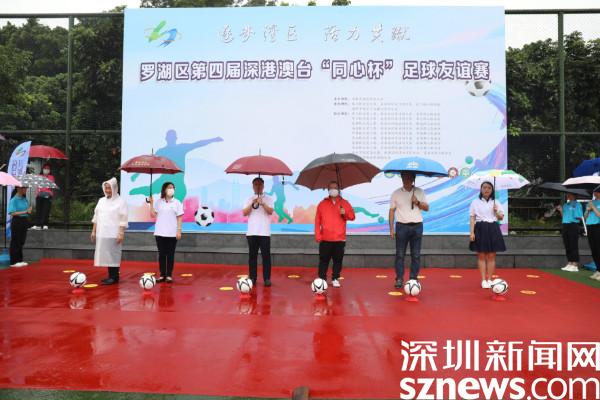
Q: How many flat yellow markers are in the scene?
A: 15